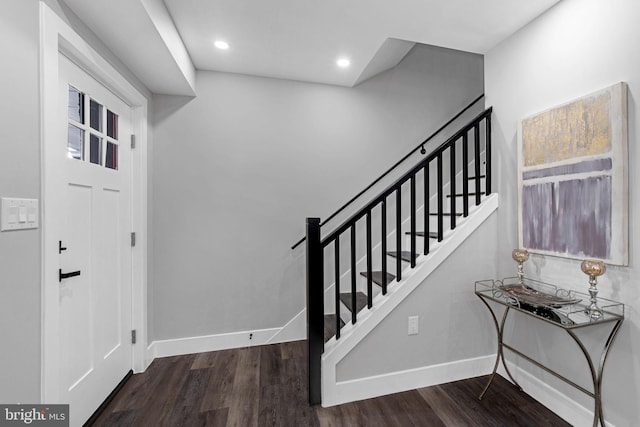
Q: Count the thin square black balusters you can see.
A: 12